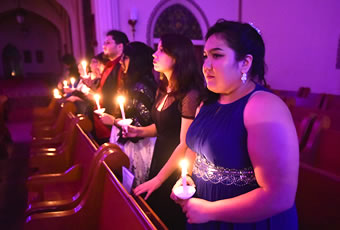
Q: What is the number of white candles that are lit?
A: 7